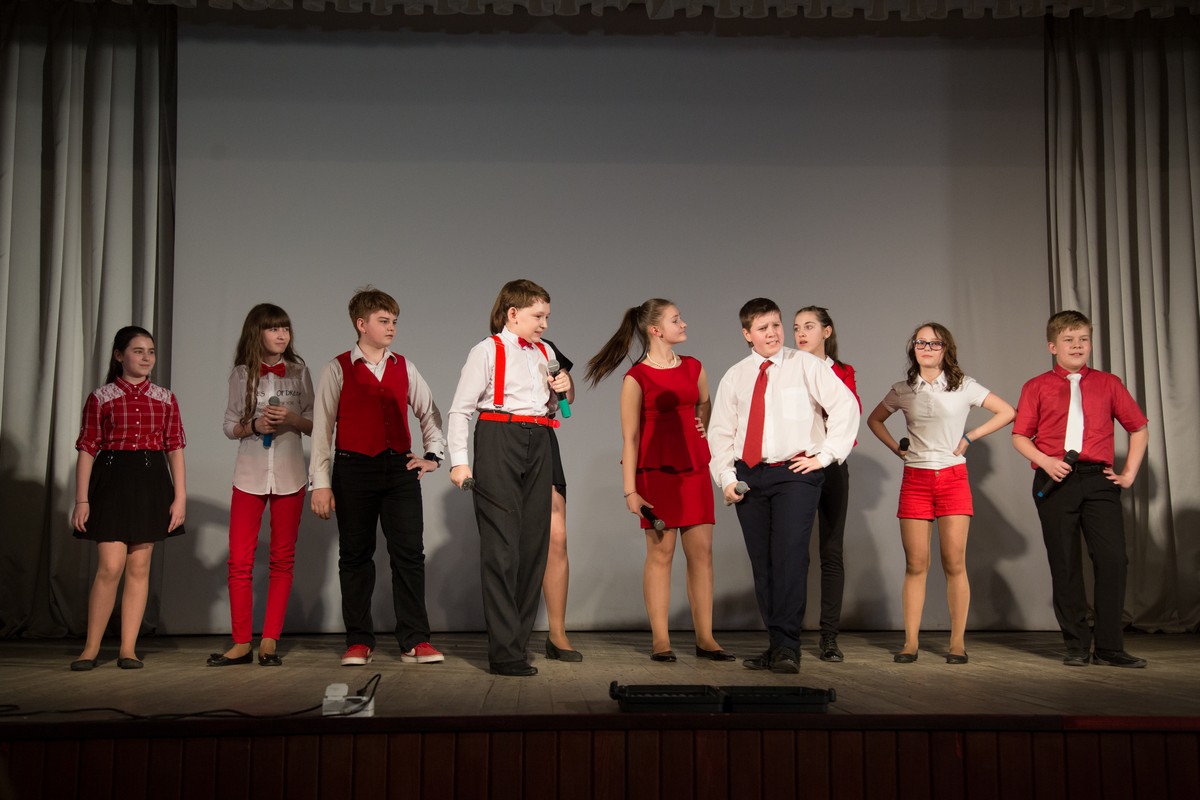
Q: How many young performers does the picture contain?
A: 10